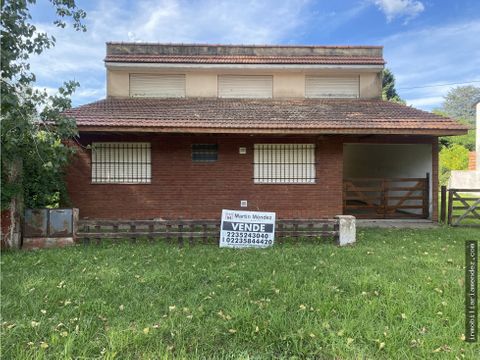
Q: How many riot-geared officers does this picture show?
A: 0